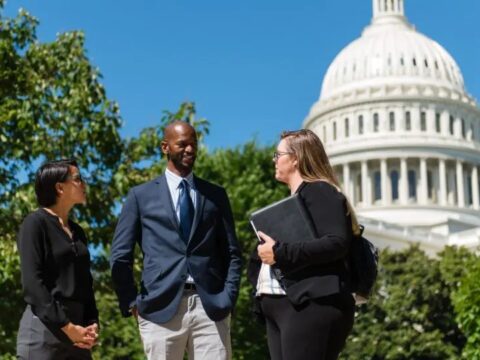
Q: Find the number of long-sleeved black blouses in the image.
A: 1